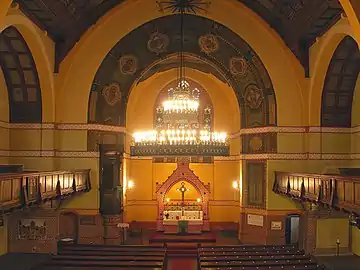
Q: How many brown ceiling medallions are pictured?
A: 6